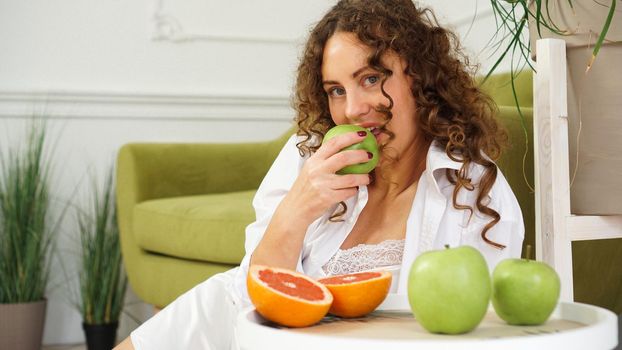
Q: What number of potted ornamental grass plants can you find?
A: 2